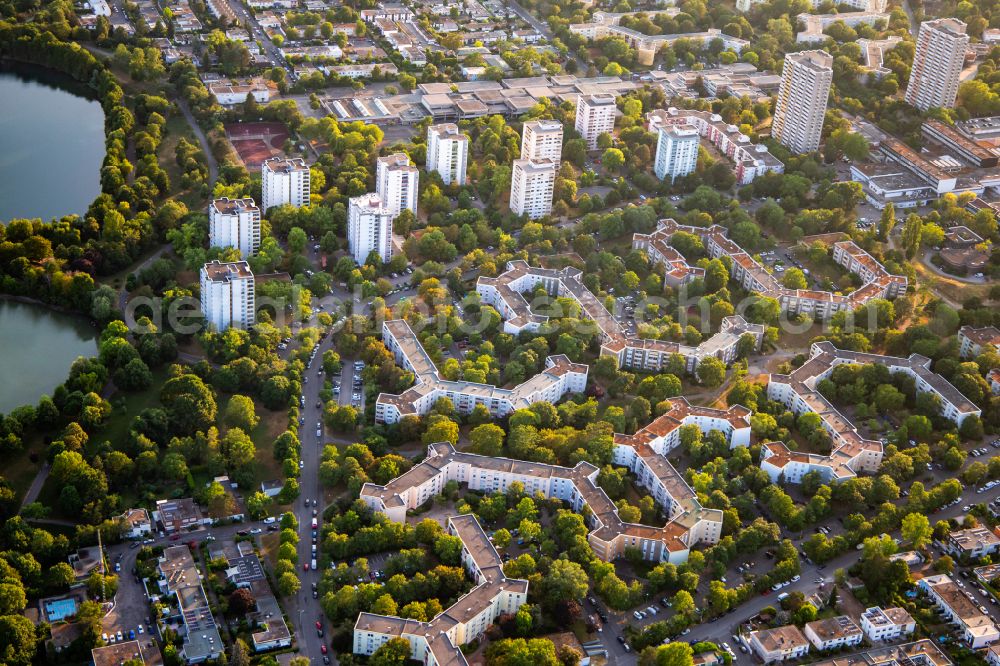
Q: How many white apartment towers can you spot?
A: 12